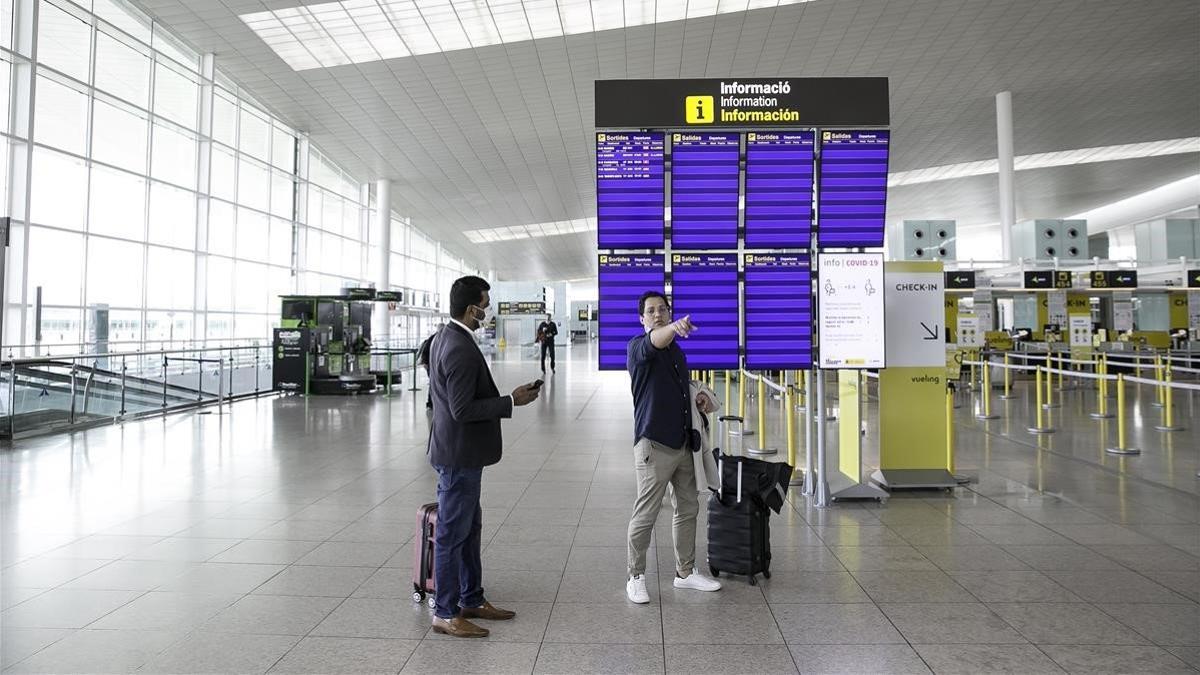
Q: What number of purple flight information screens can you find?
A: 7